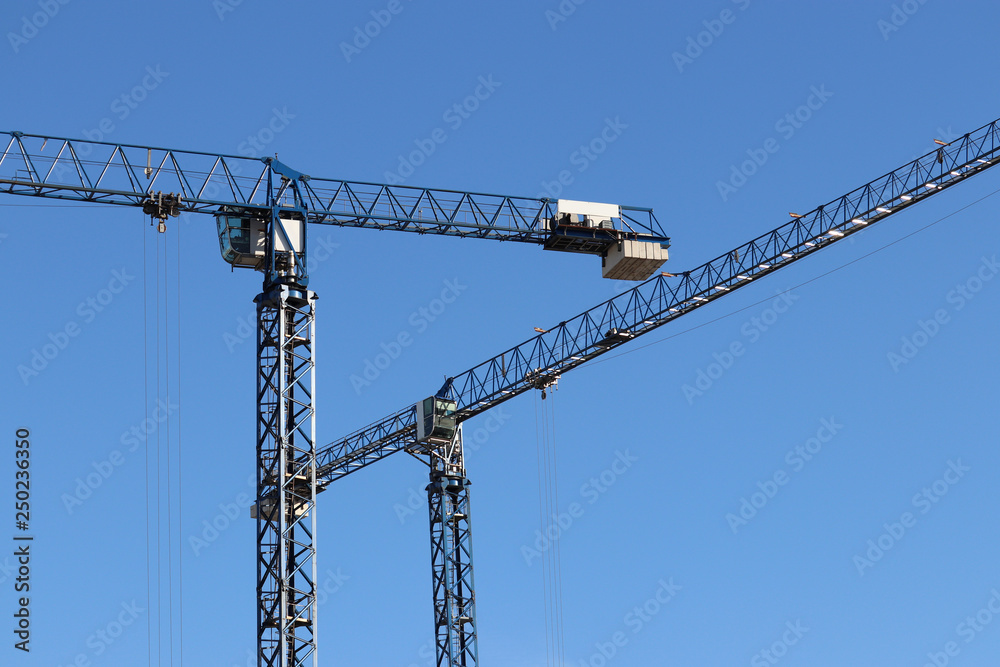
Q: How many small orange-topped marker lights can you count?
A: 4